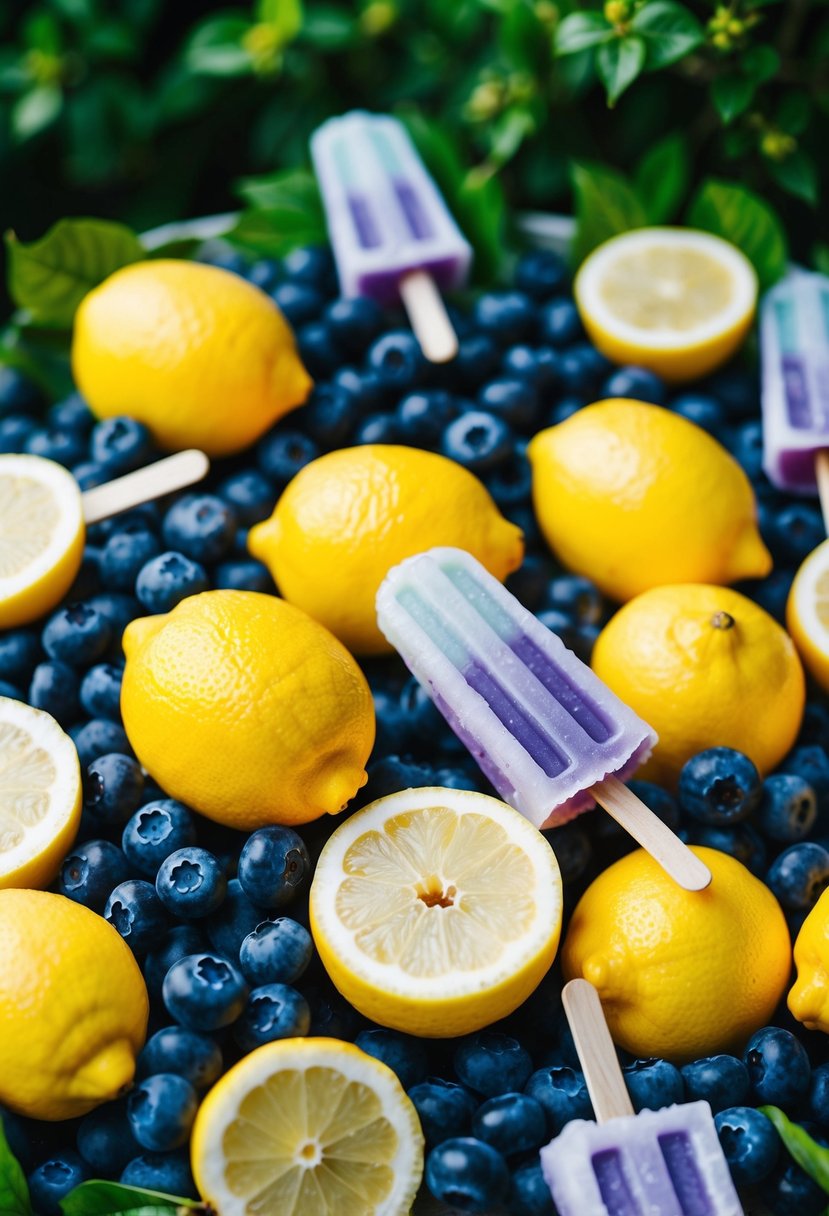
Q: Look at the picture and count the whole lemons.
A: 8